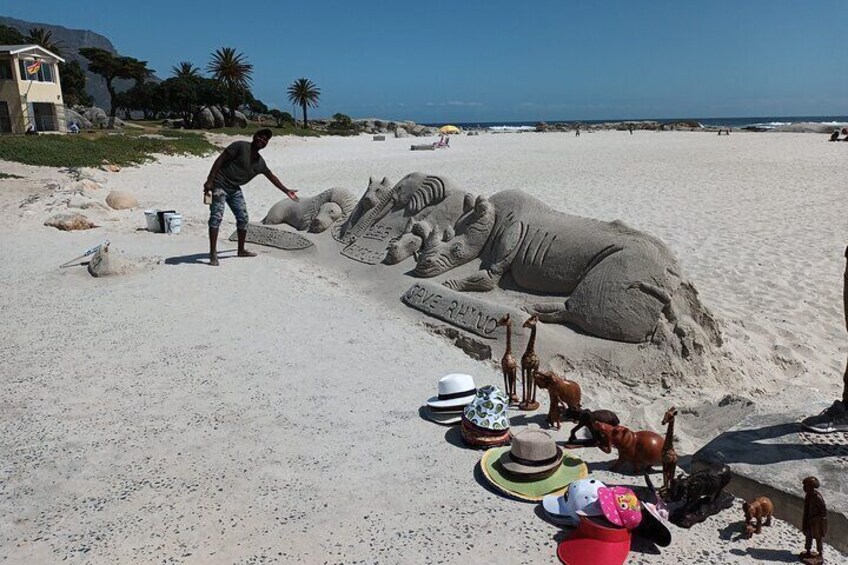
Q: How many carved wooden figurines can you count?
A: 9